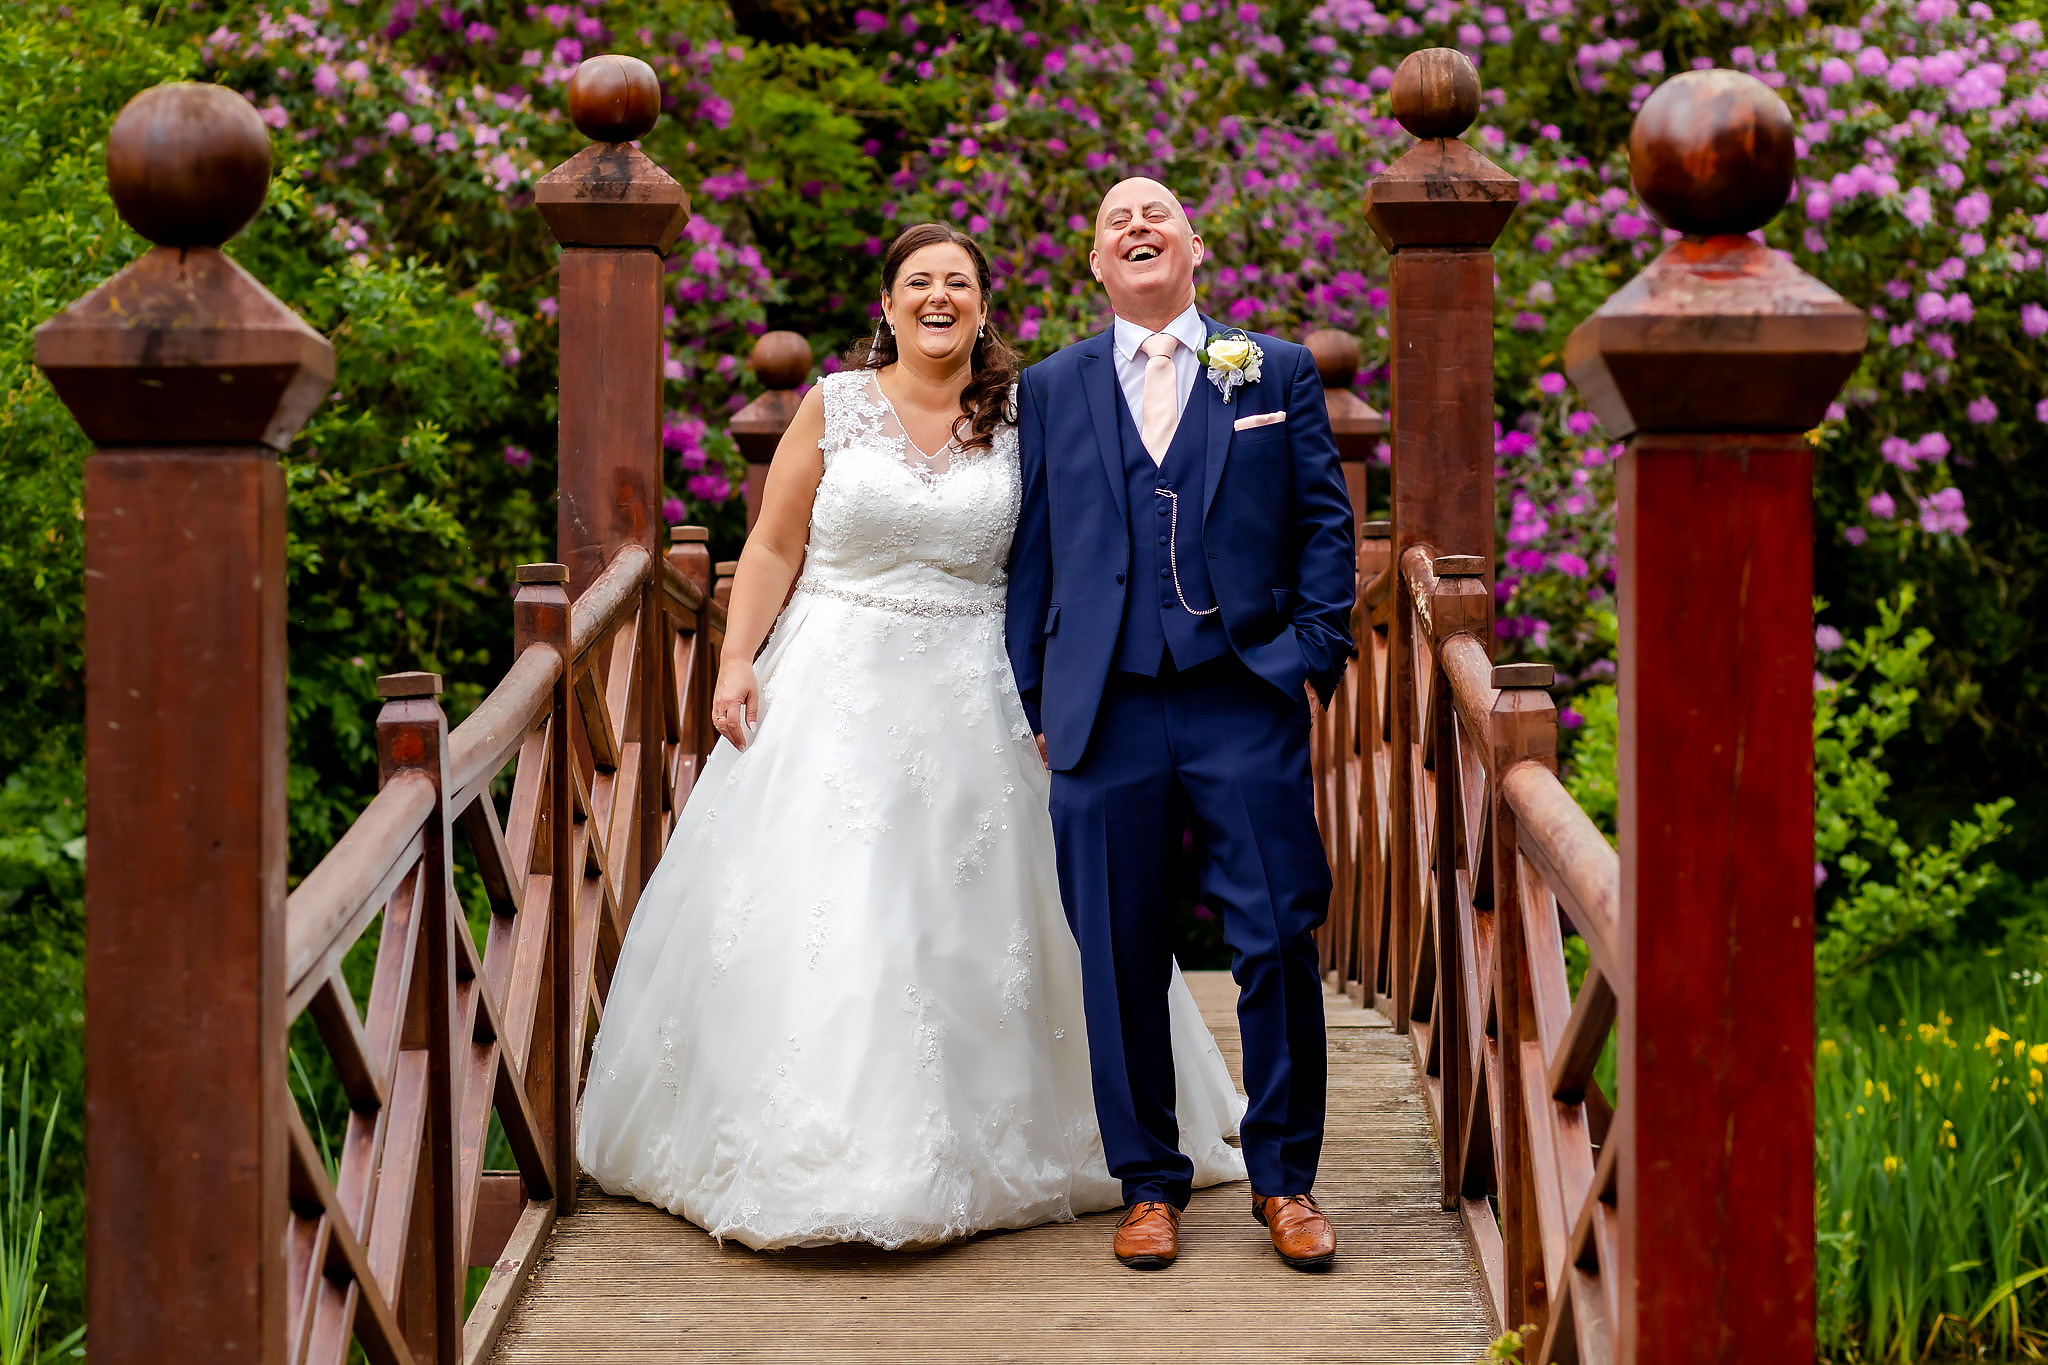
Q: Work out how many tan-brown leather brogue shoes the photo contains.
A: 2